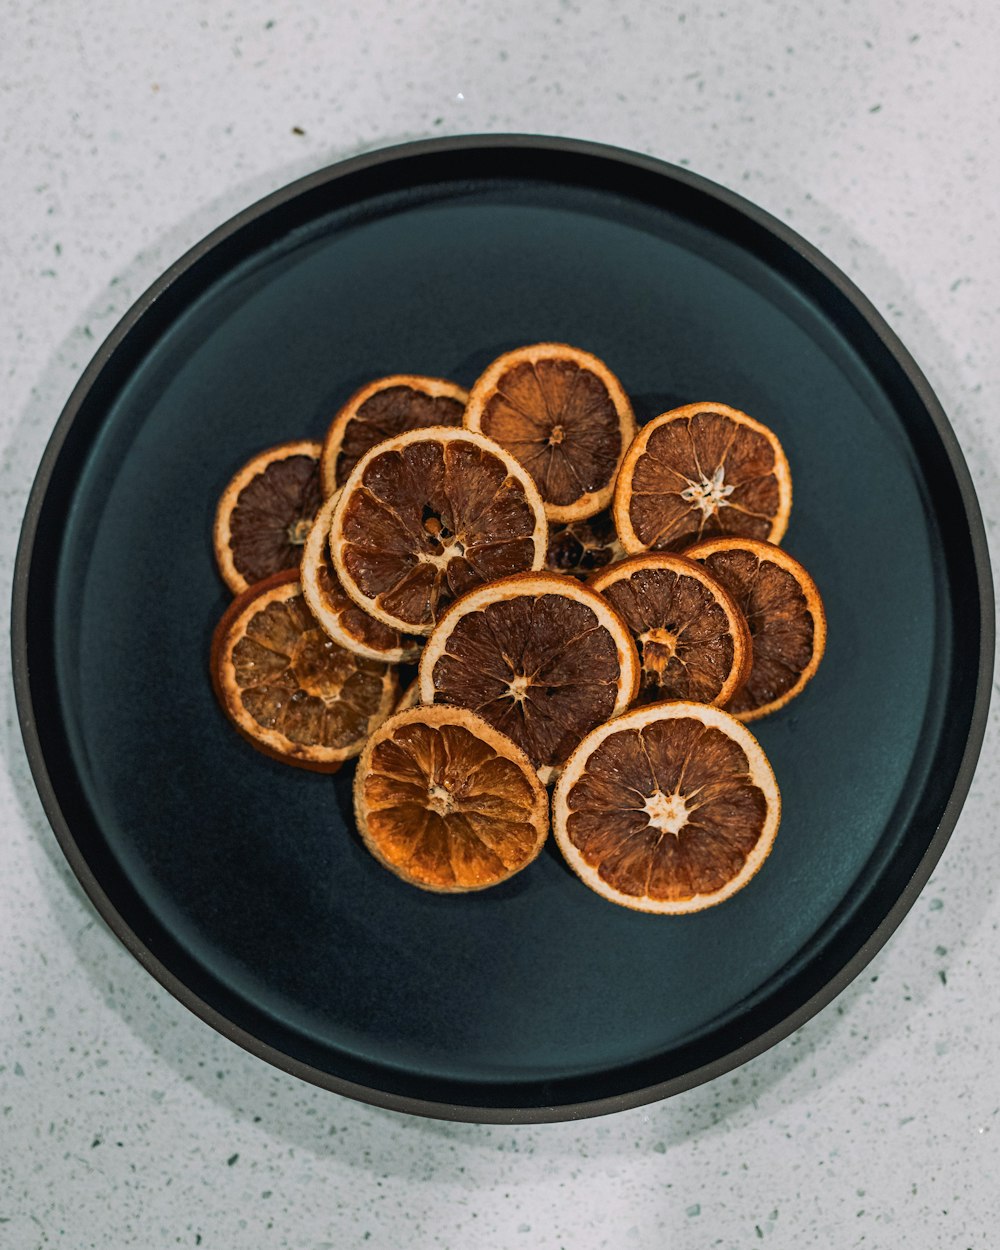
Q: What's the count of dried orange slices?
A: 13